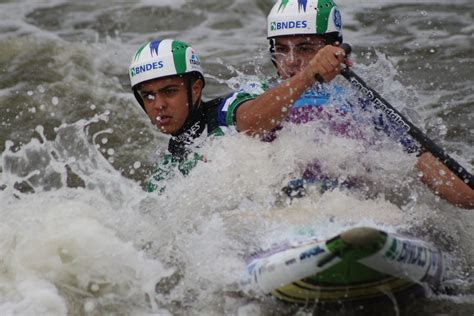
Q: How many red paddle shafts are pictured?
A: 0